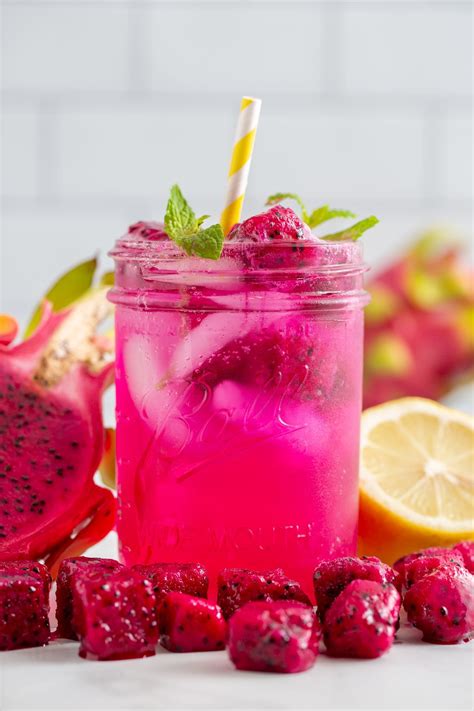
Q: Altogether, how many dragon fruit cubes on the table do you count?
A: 12